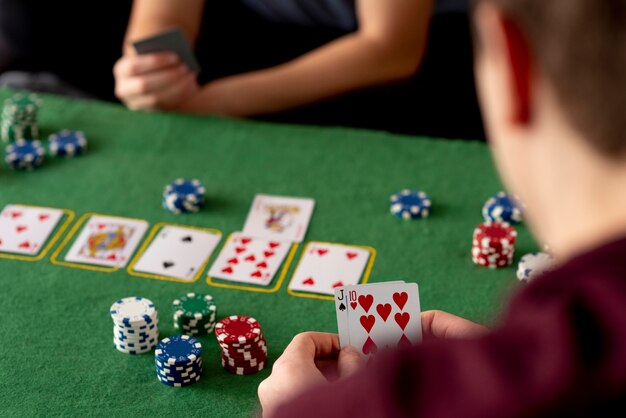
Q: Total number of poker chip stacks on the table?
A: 12